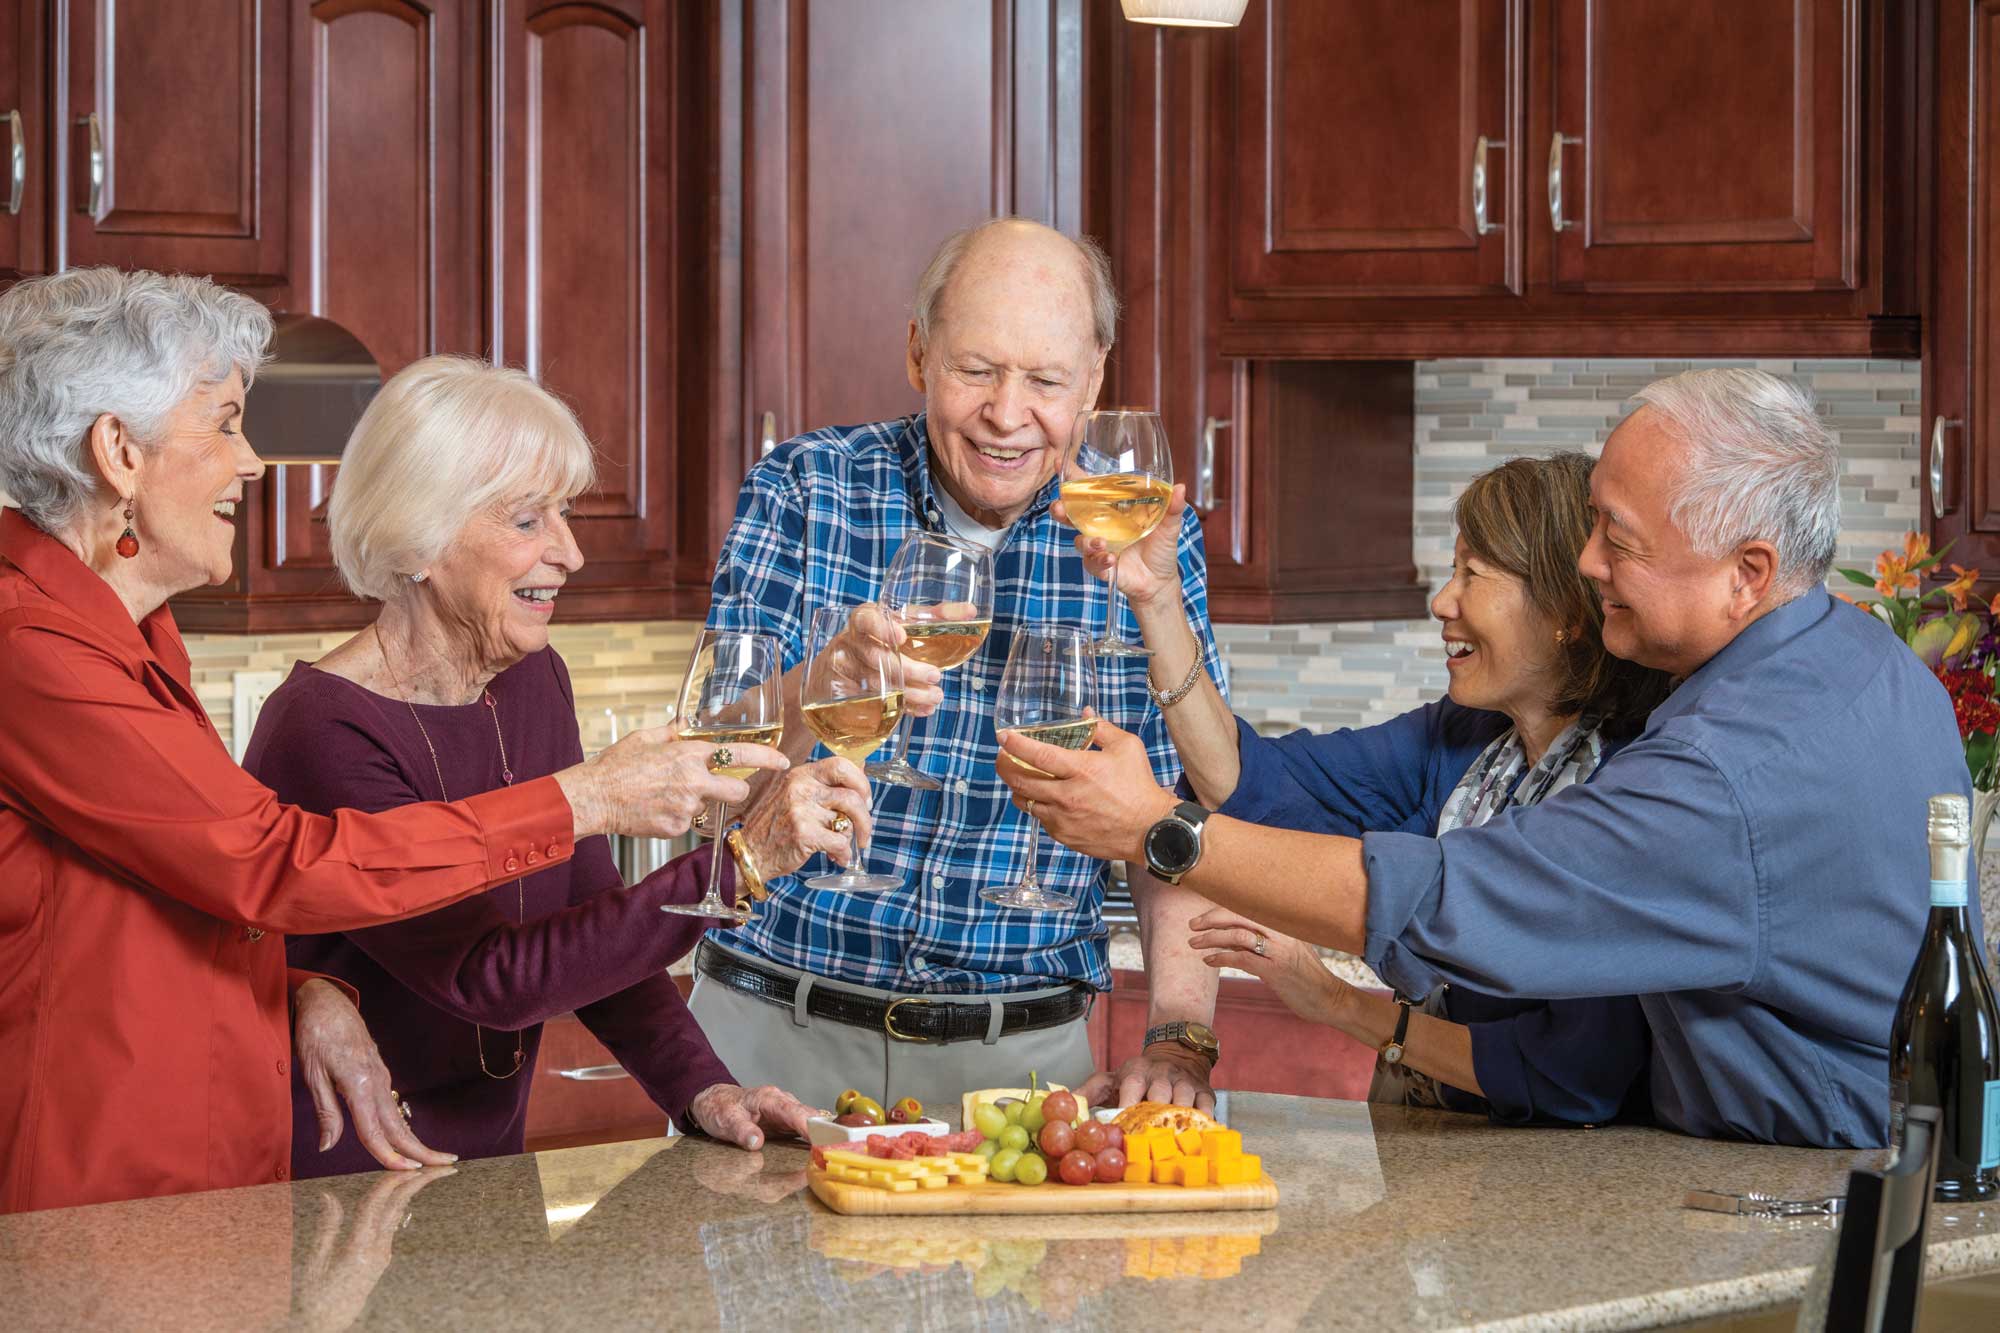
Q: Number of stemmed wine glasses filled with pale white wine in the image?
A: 5